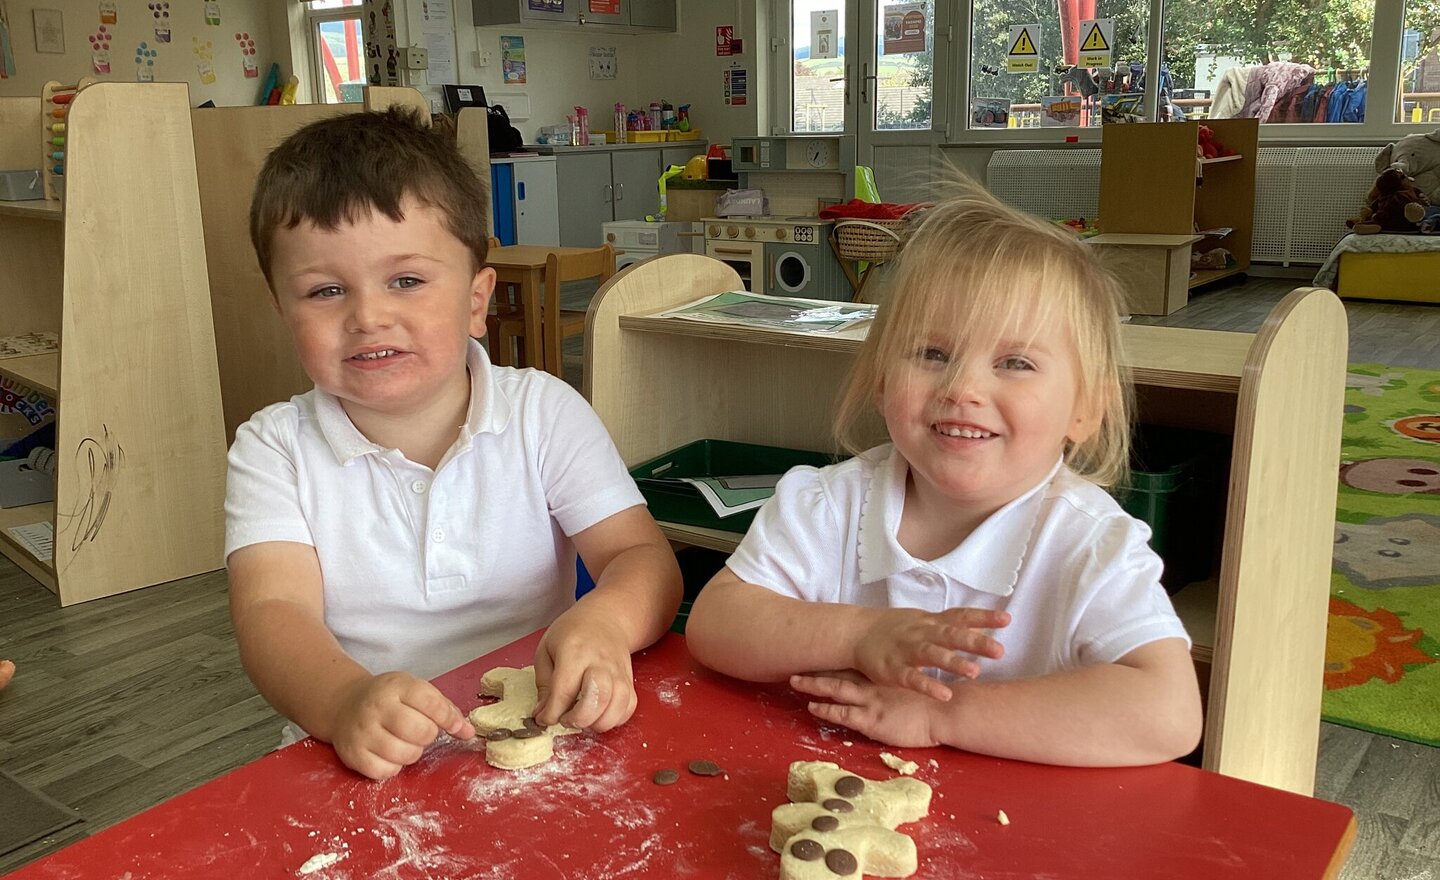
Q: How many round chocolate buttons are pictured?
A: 10